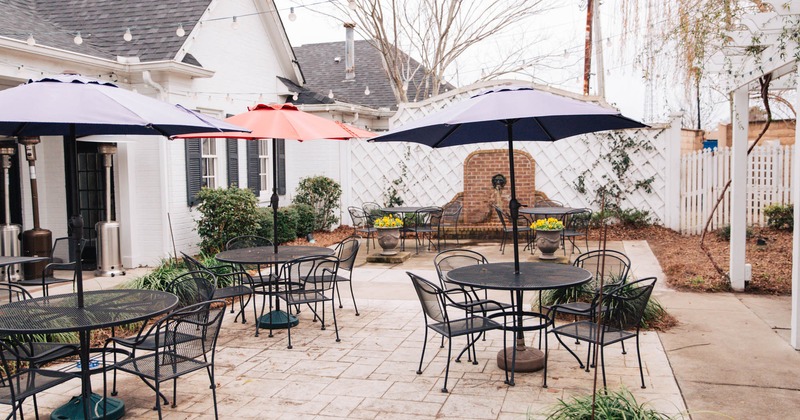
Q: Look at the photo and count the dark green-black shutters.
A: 4